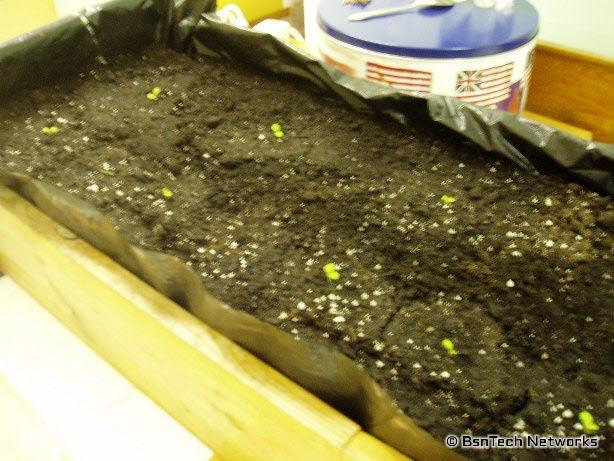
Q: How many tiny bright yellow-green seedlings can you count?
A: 8